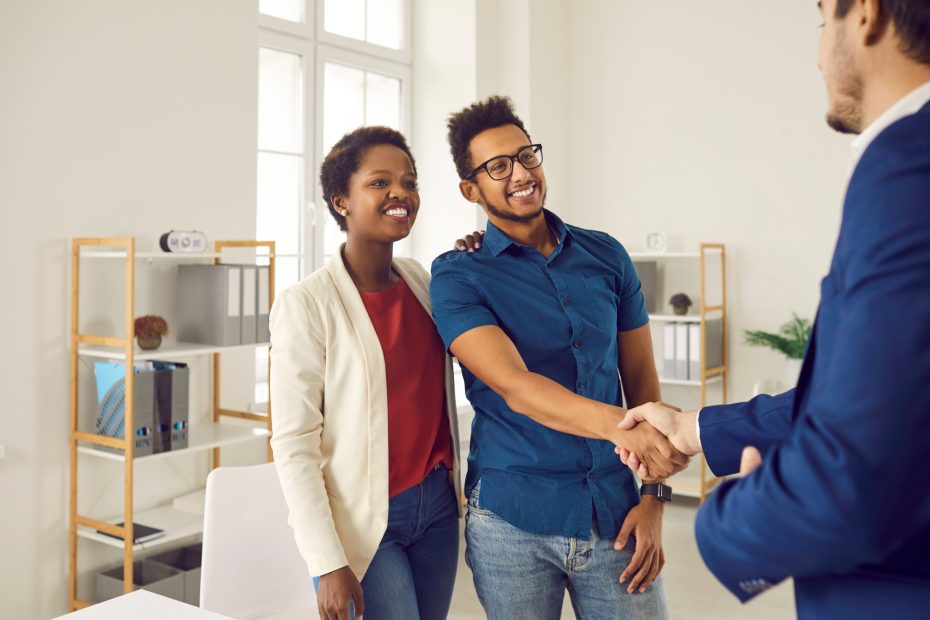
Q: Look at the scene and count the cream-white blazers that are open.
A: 1